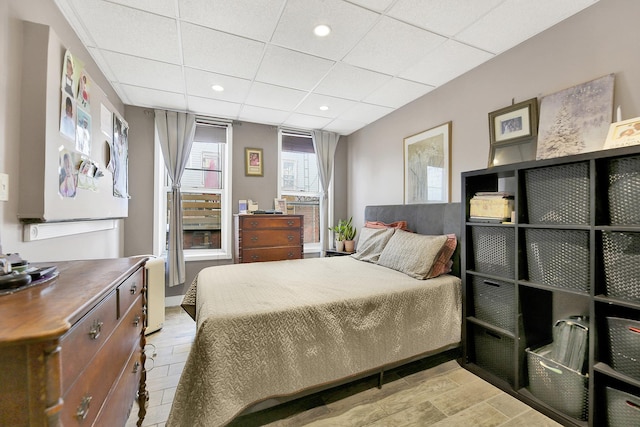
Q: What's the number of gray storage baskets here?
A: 10